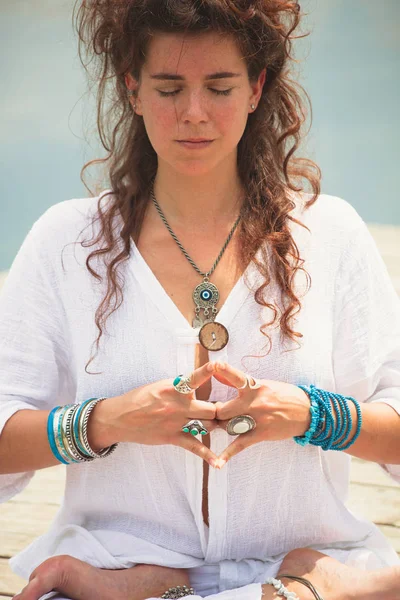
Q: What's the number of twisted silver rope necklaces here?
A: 1